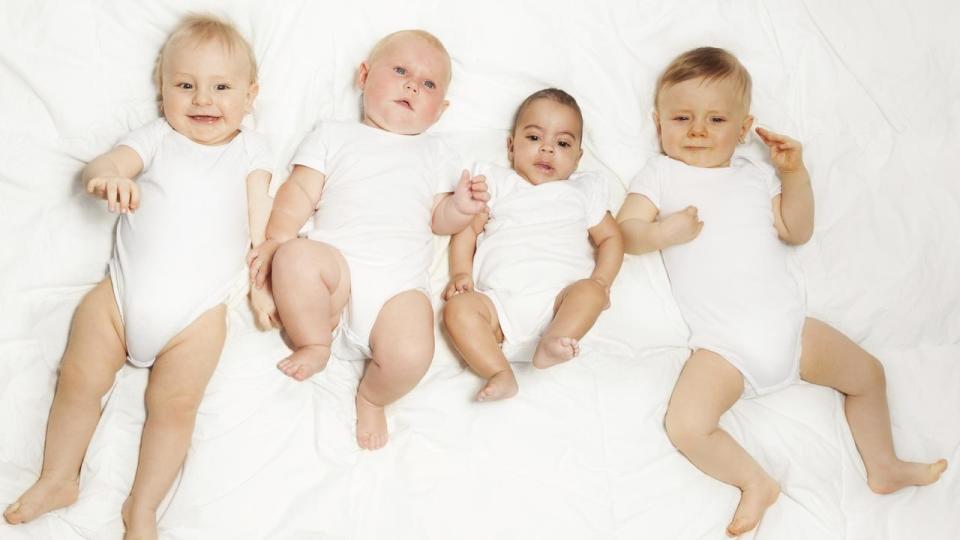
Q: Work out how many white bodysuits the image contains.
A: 4